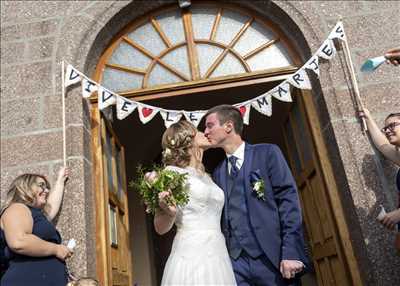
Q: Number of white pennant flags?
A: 14